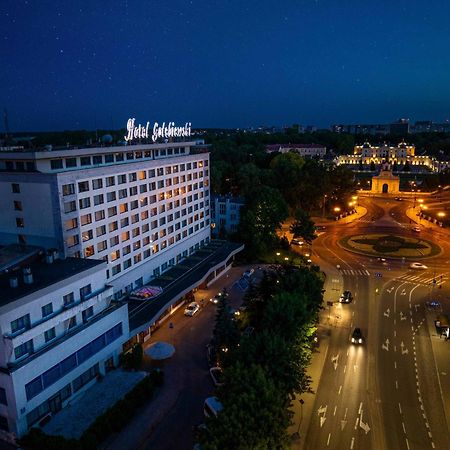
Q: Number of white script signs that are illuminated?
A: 1